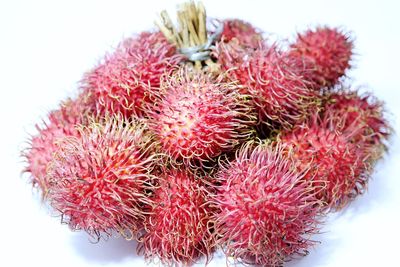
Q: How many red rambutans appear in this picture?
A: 11